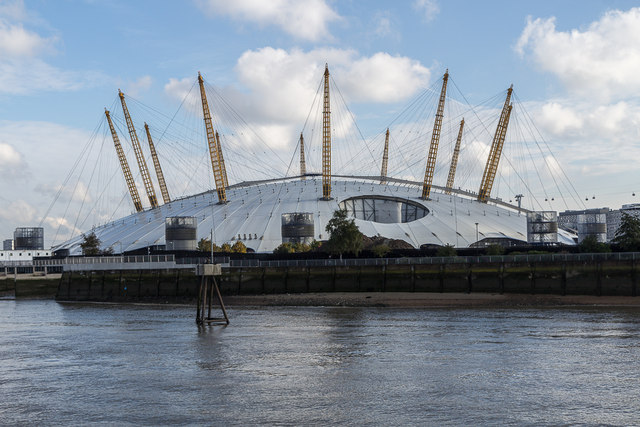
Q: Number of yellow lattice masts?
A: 12